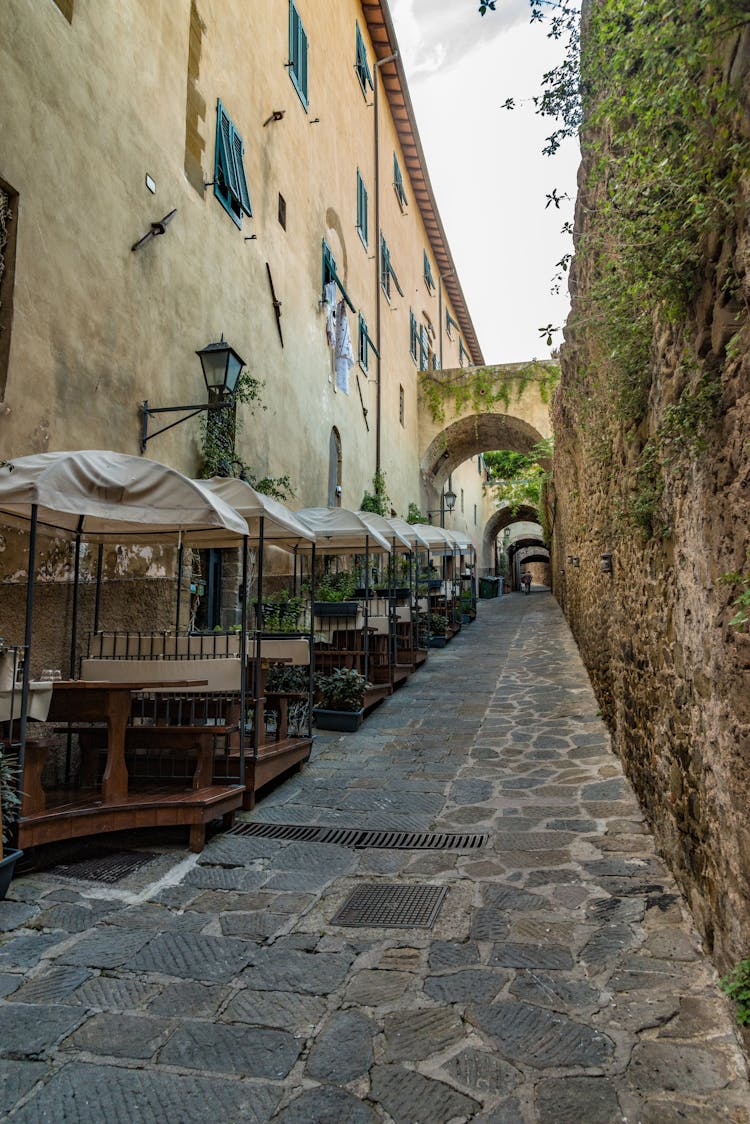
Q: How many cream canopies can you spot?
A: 8